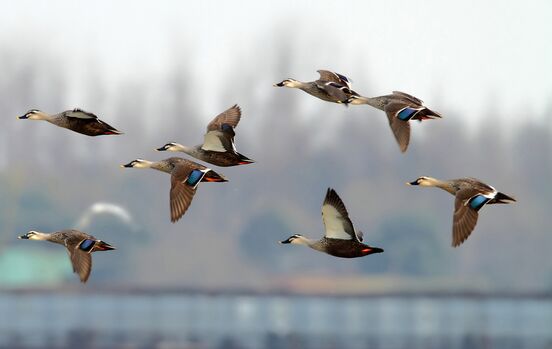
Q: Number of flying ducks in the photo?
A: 8